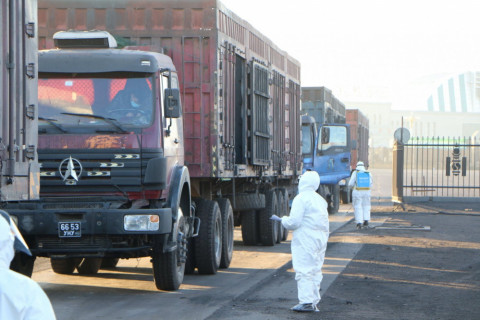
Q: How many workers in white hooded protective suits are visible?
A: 3